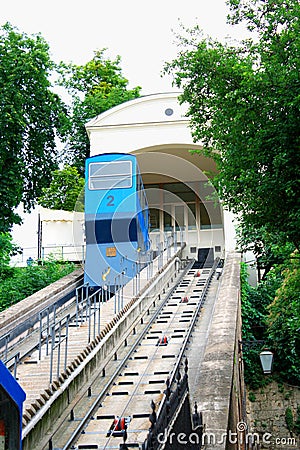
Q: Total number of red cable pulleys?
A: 4